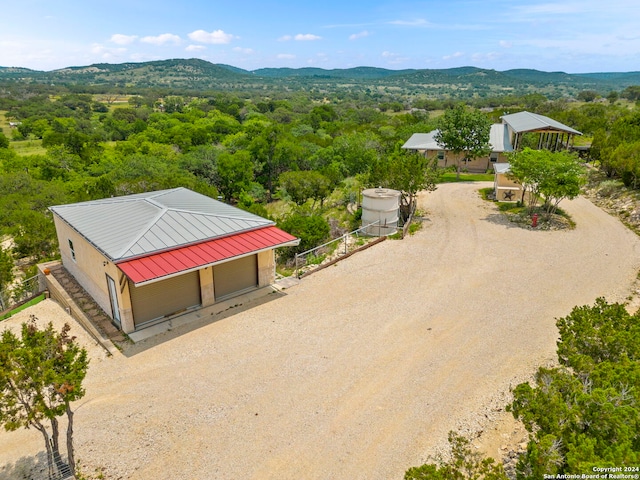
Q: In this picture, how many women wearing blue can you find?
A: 0